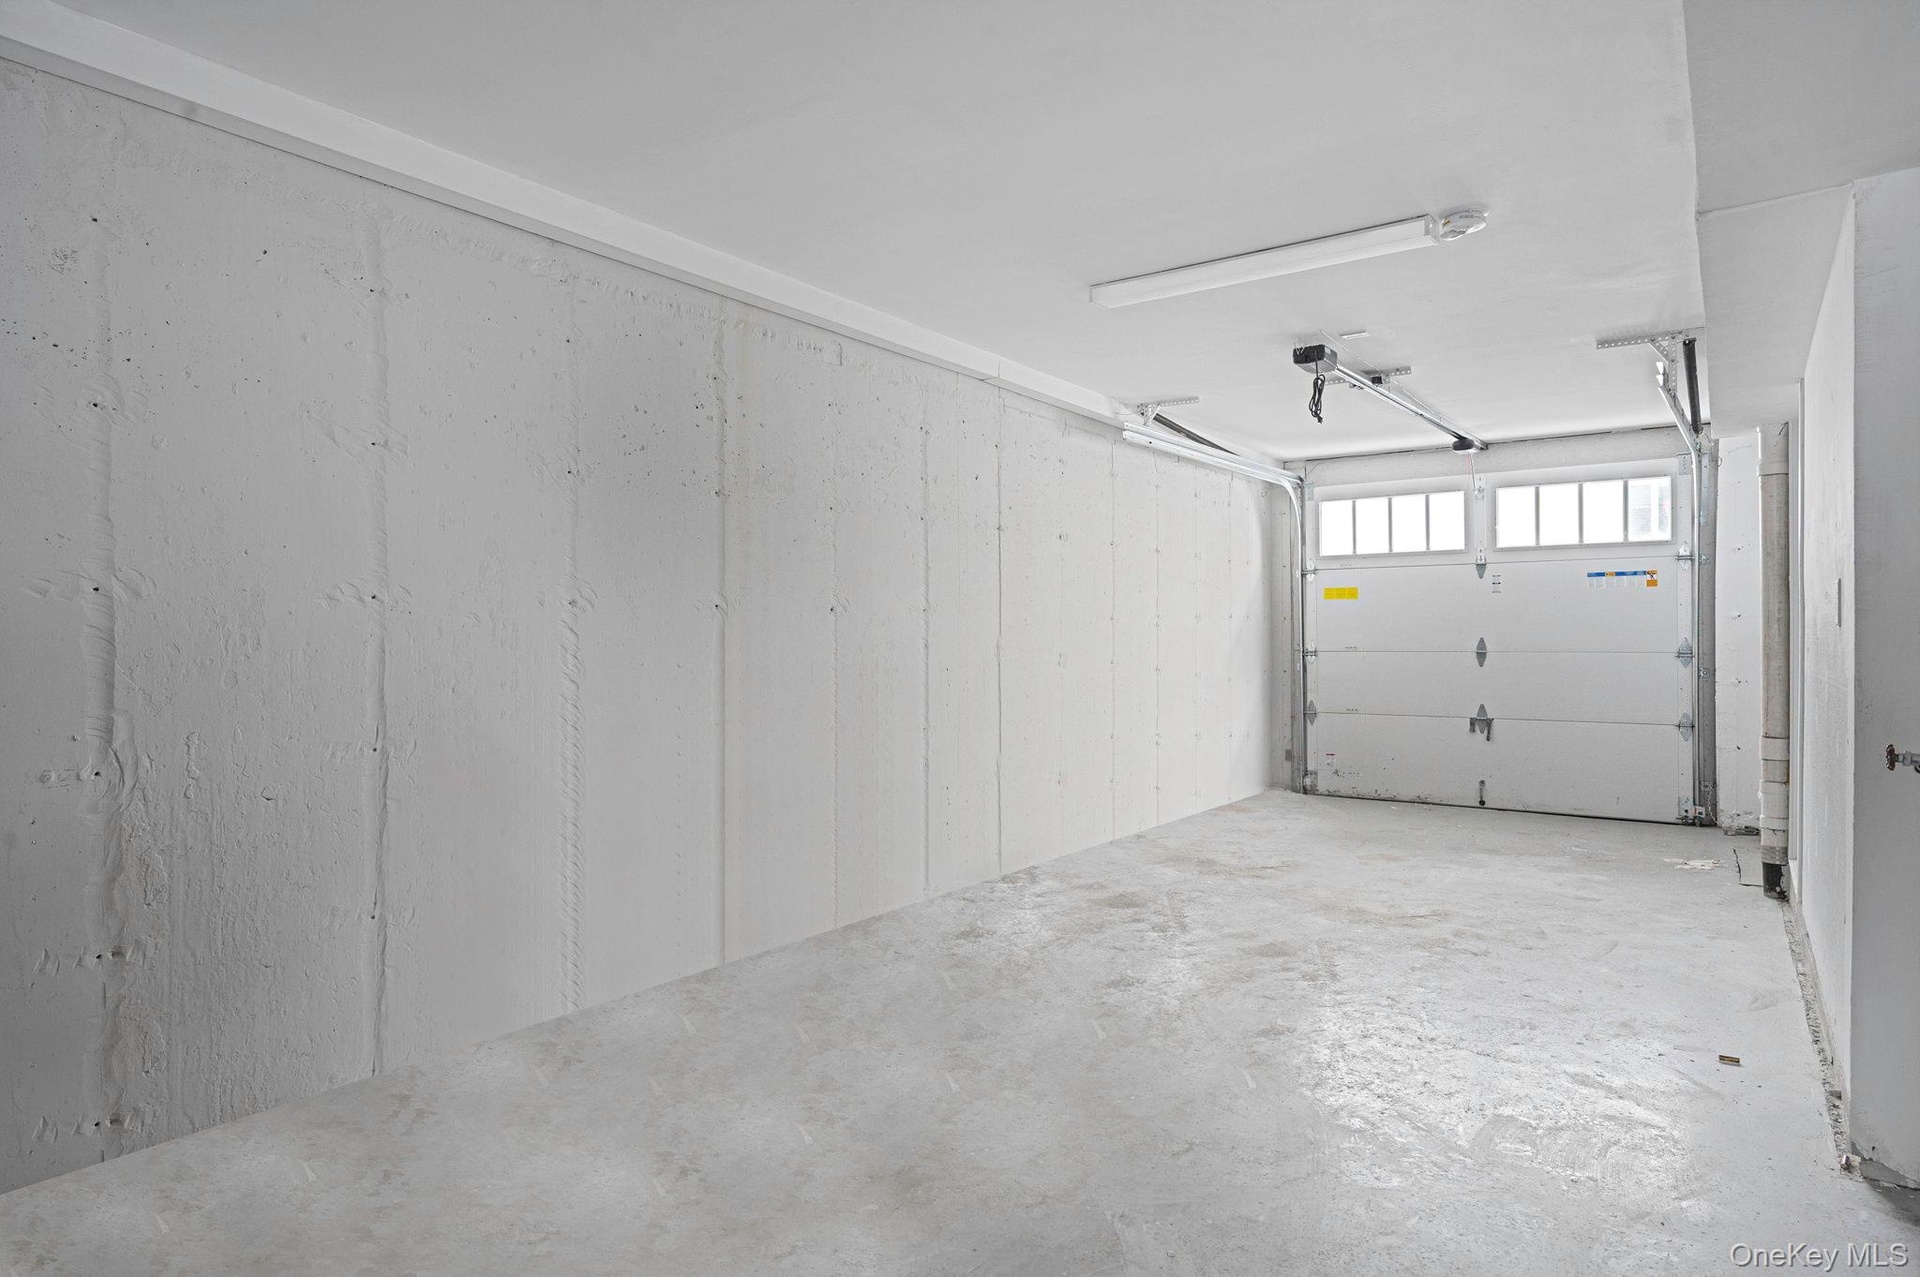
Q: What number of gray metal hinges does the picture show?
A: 9